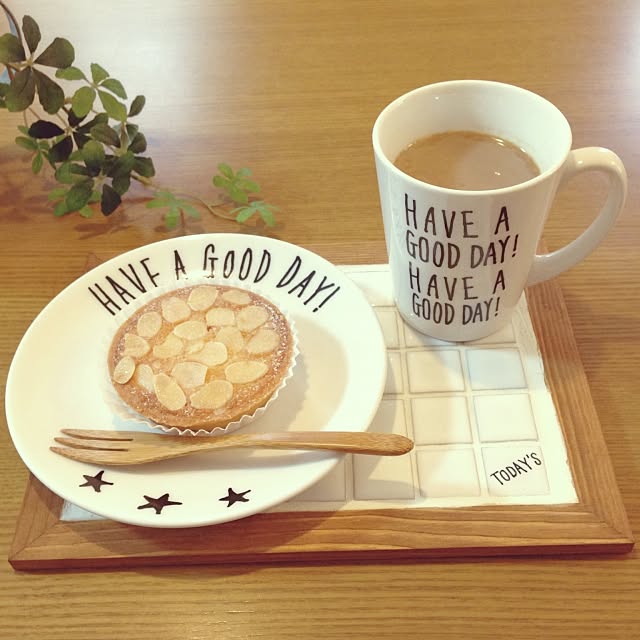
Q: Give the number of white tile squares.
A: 14